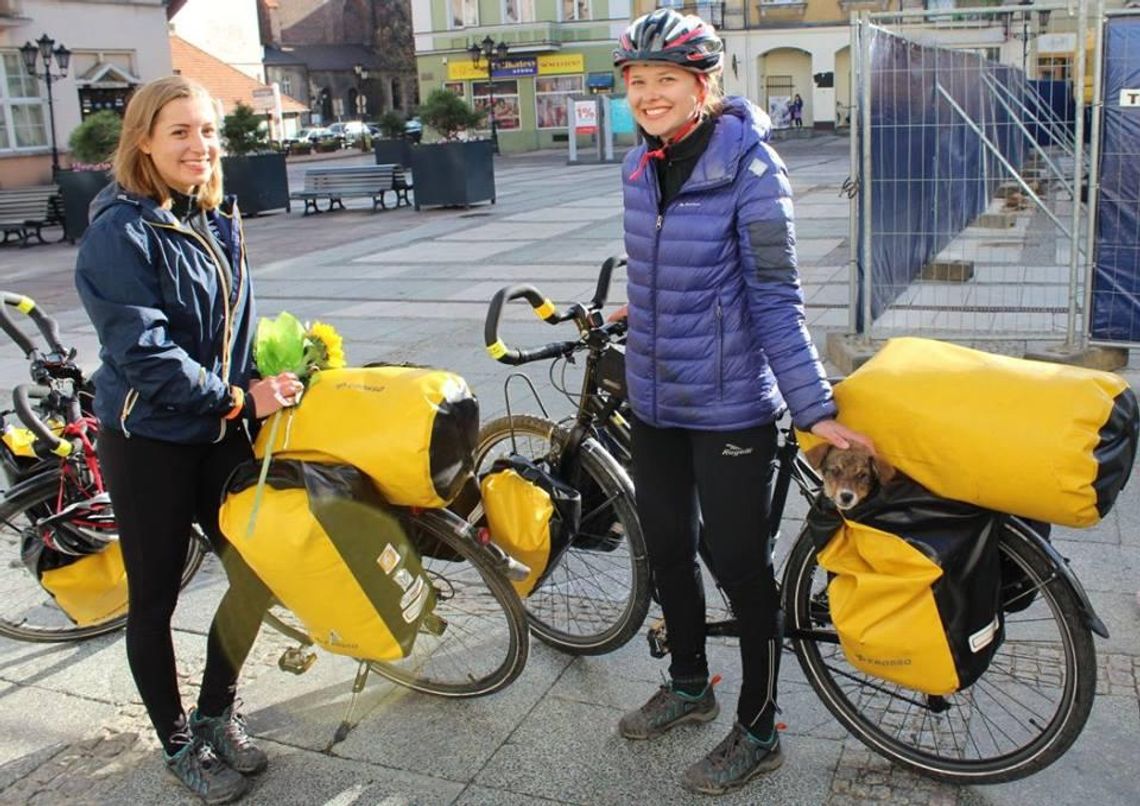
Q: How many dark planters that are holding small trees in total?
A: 4